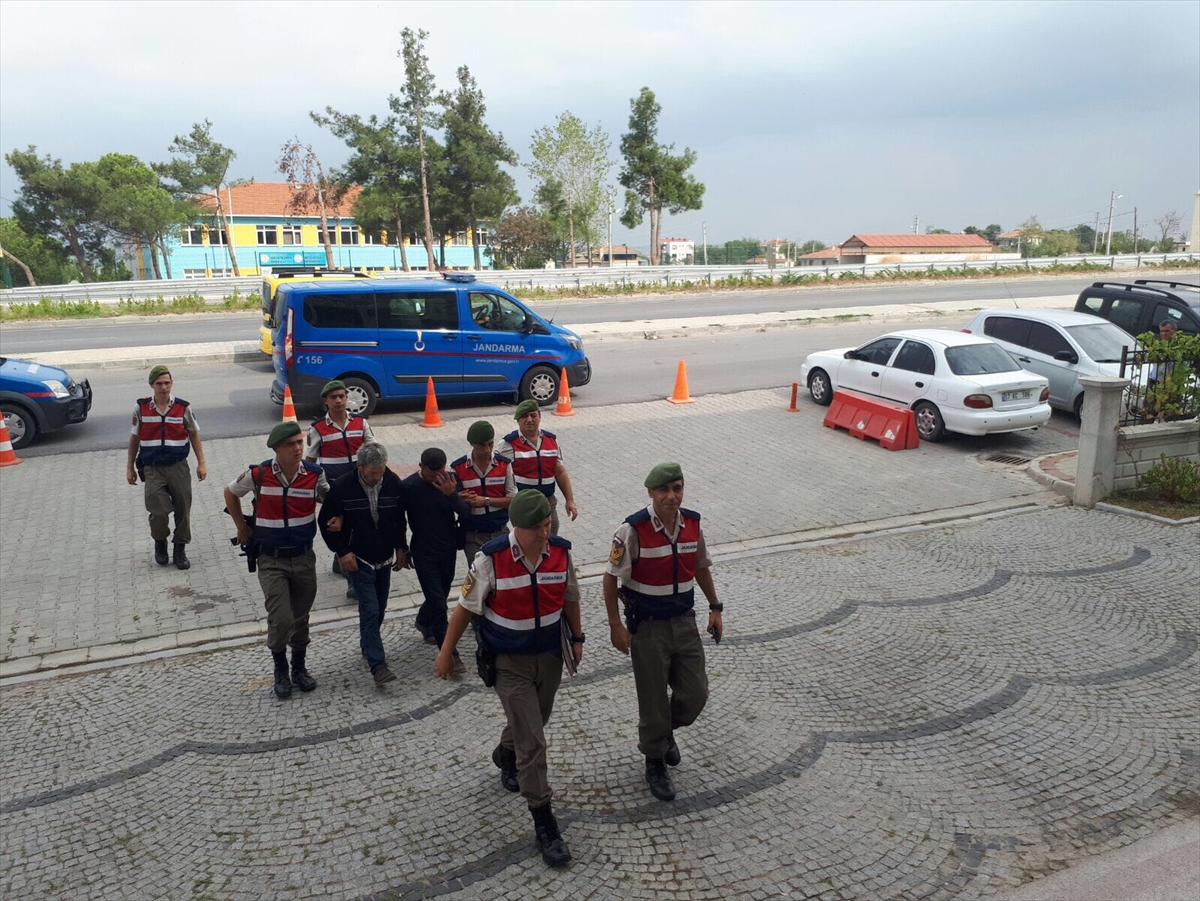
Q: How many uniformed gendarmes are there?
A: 7